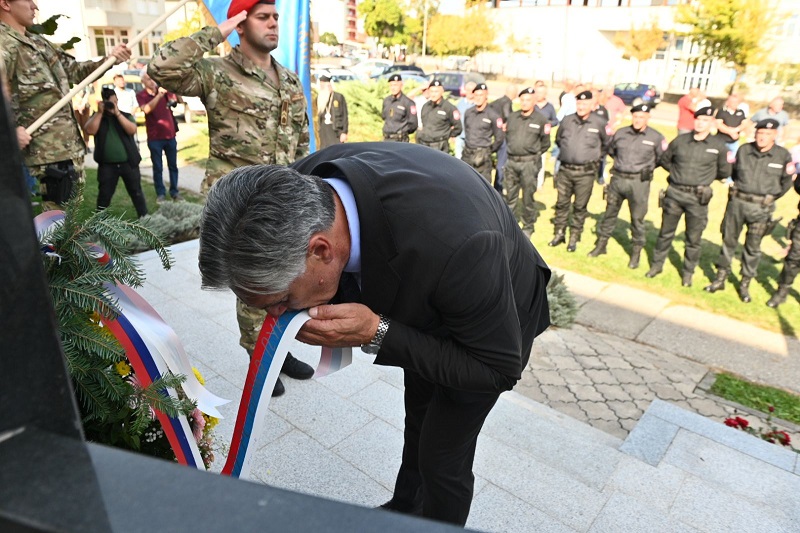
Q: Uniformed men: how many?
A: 11